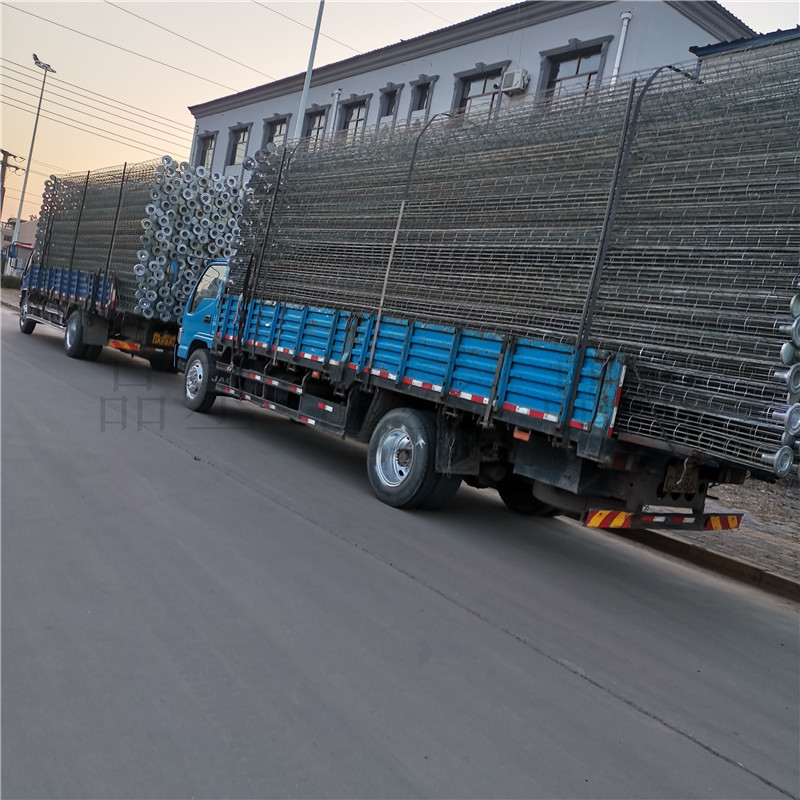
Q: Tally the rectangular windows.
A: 9